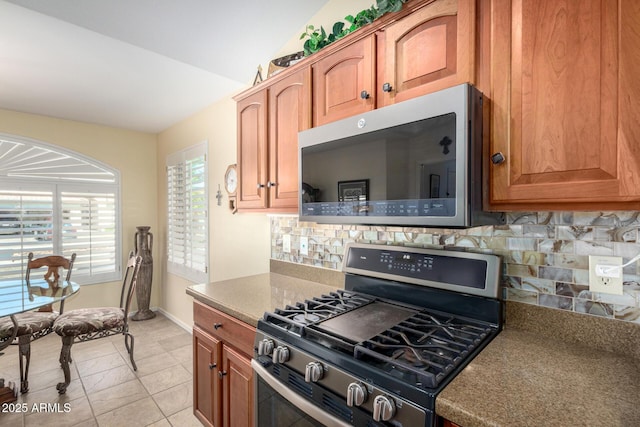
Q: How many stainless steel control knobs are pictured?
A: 5